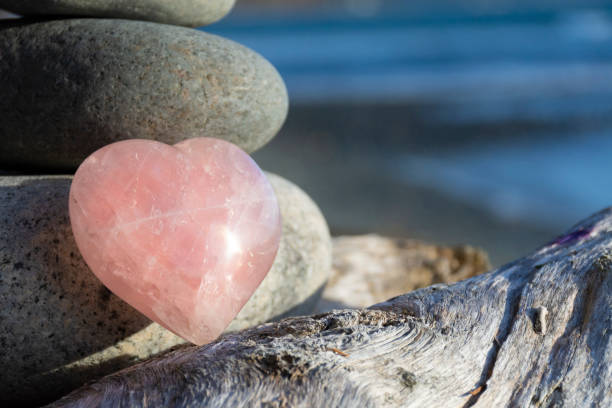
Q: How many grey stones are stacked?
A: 3